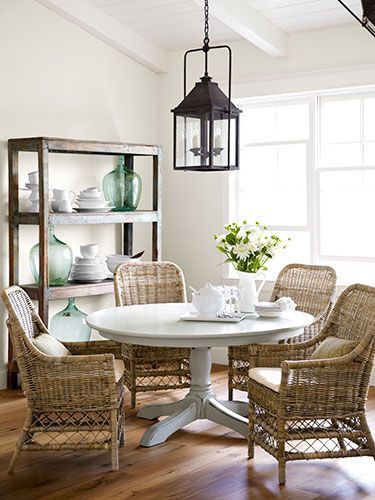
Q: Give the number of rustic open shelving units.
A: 1